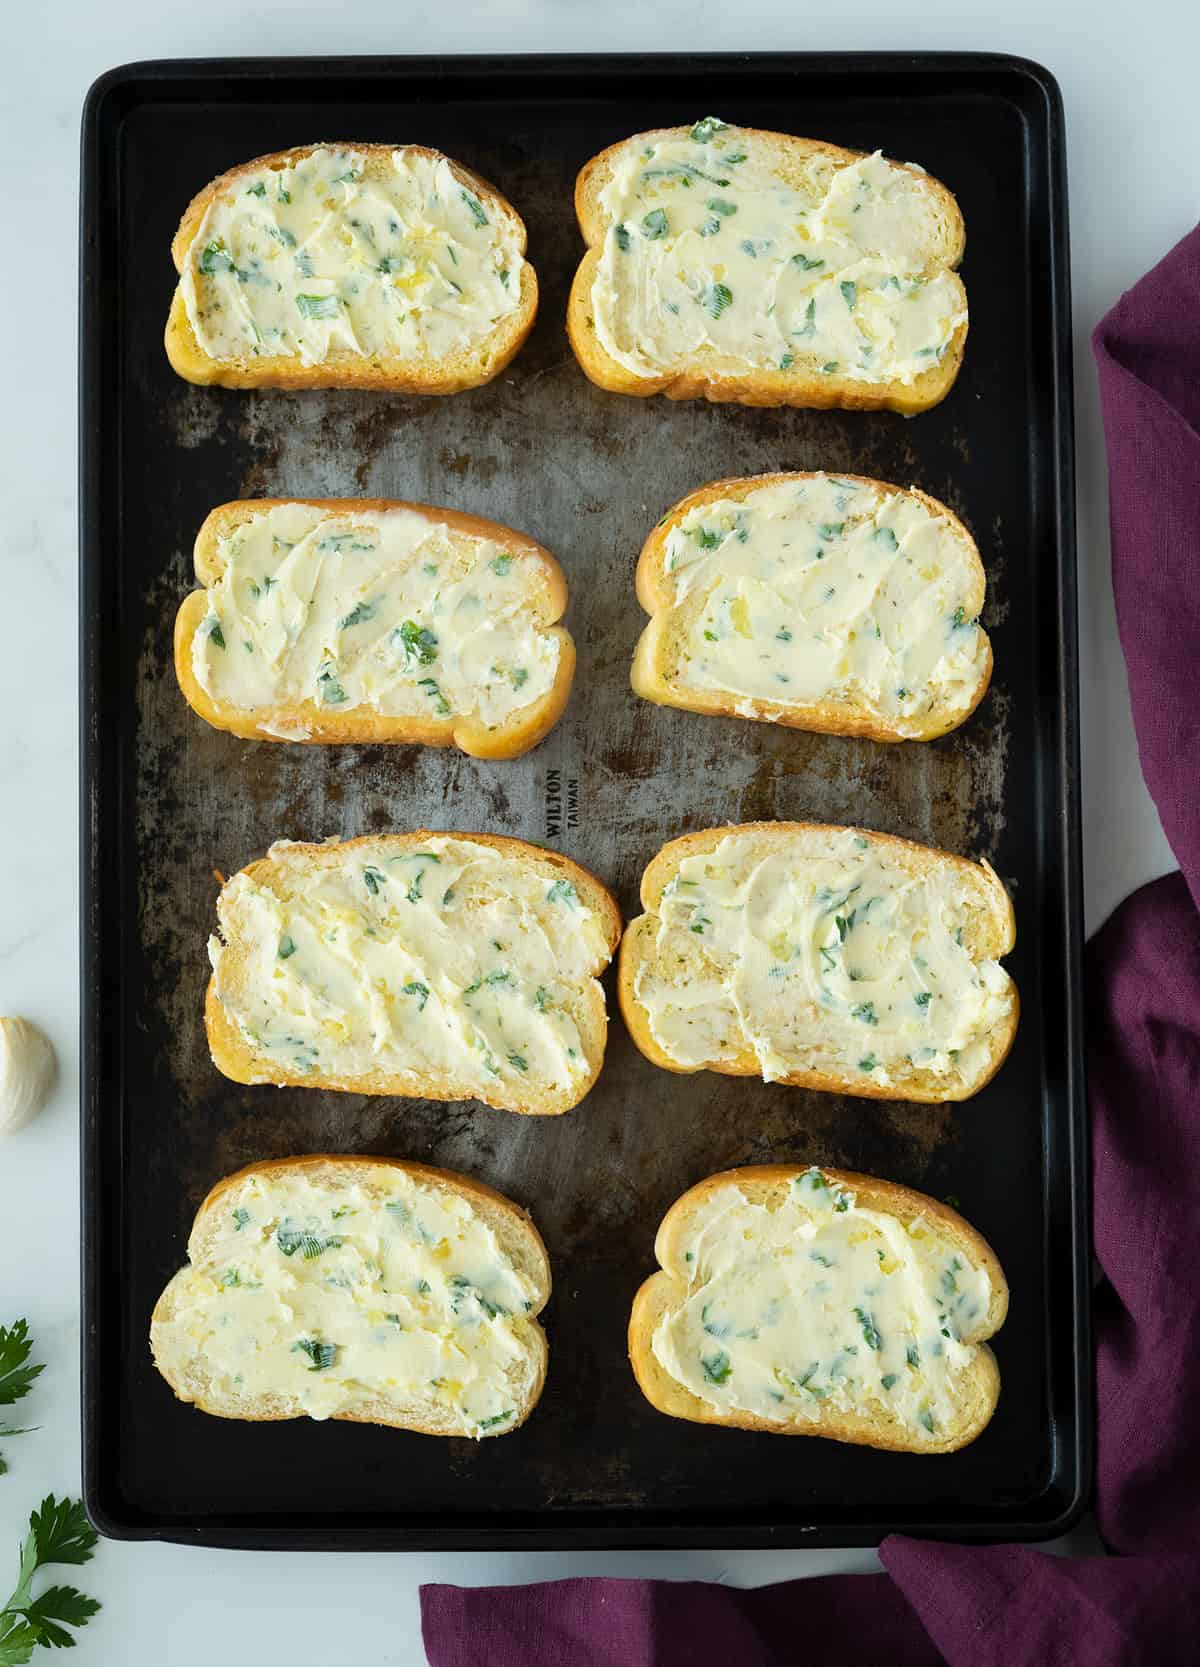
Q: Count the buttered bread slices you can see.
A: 8